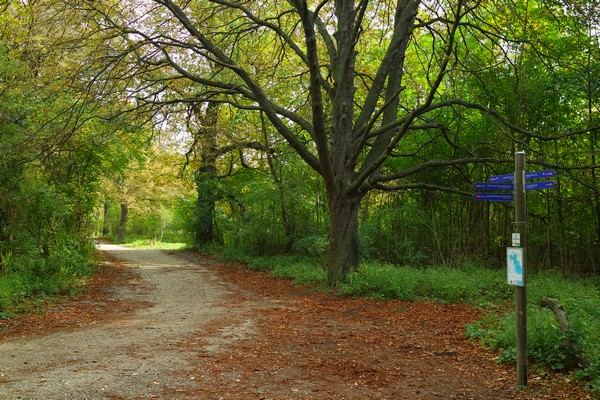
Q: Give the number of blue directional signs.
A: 5